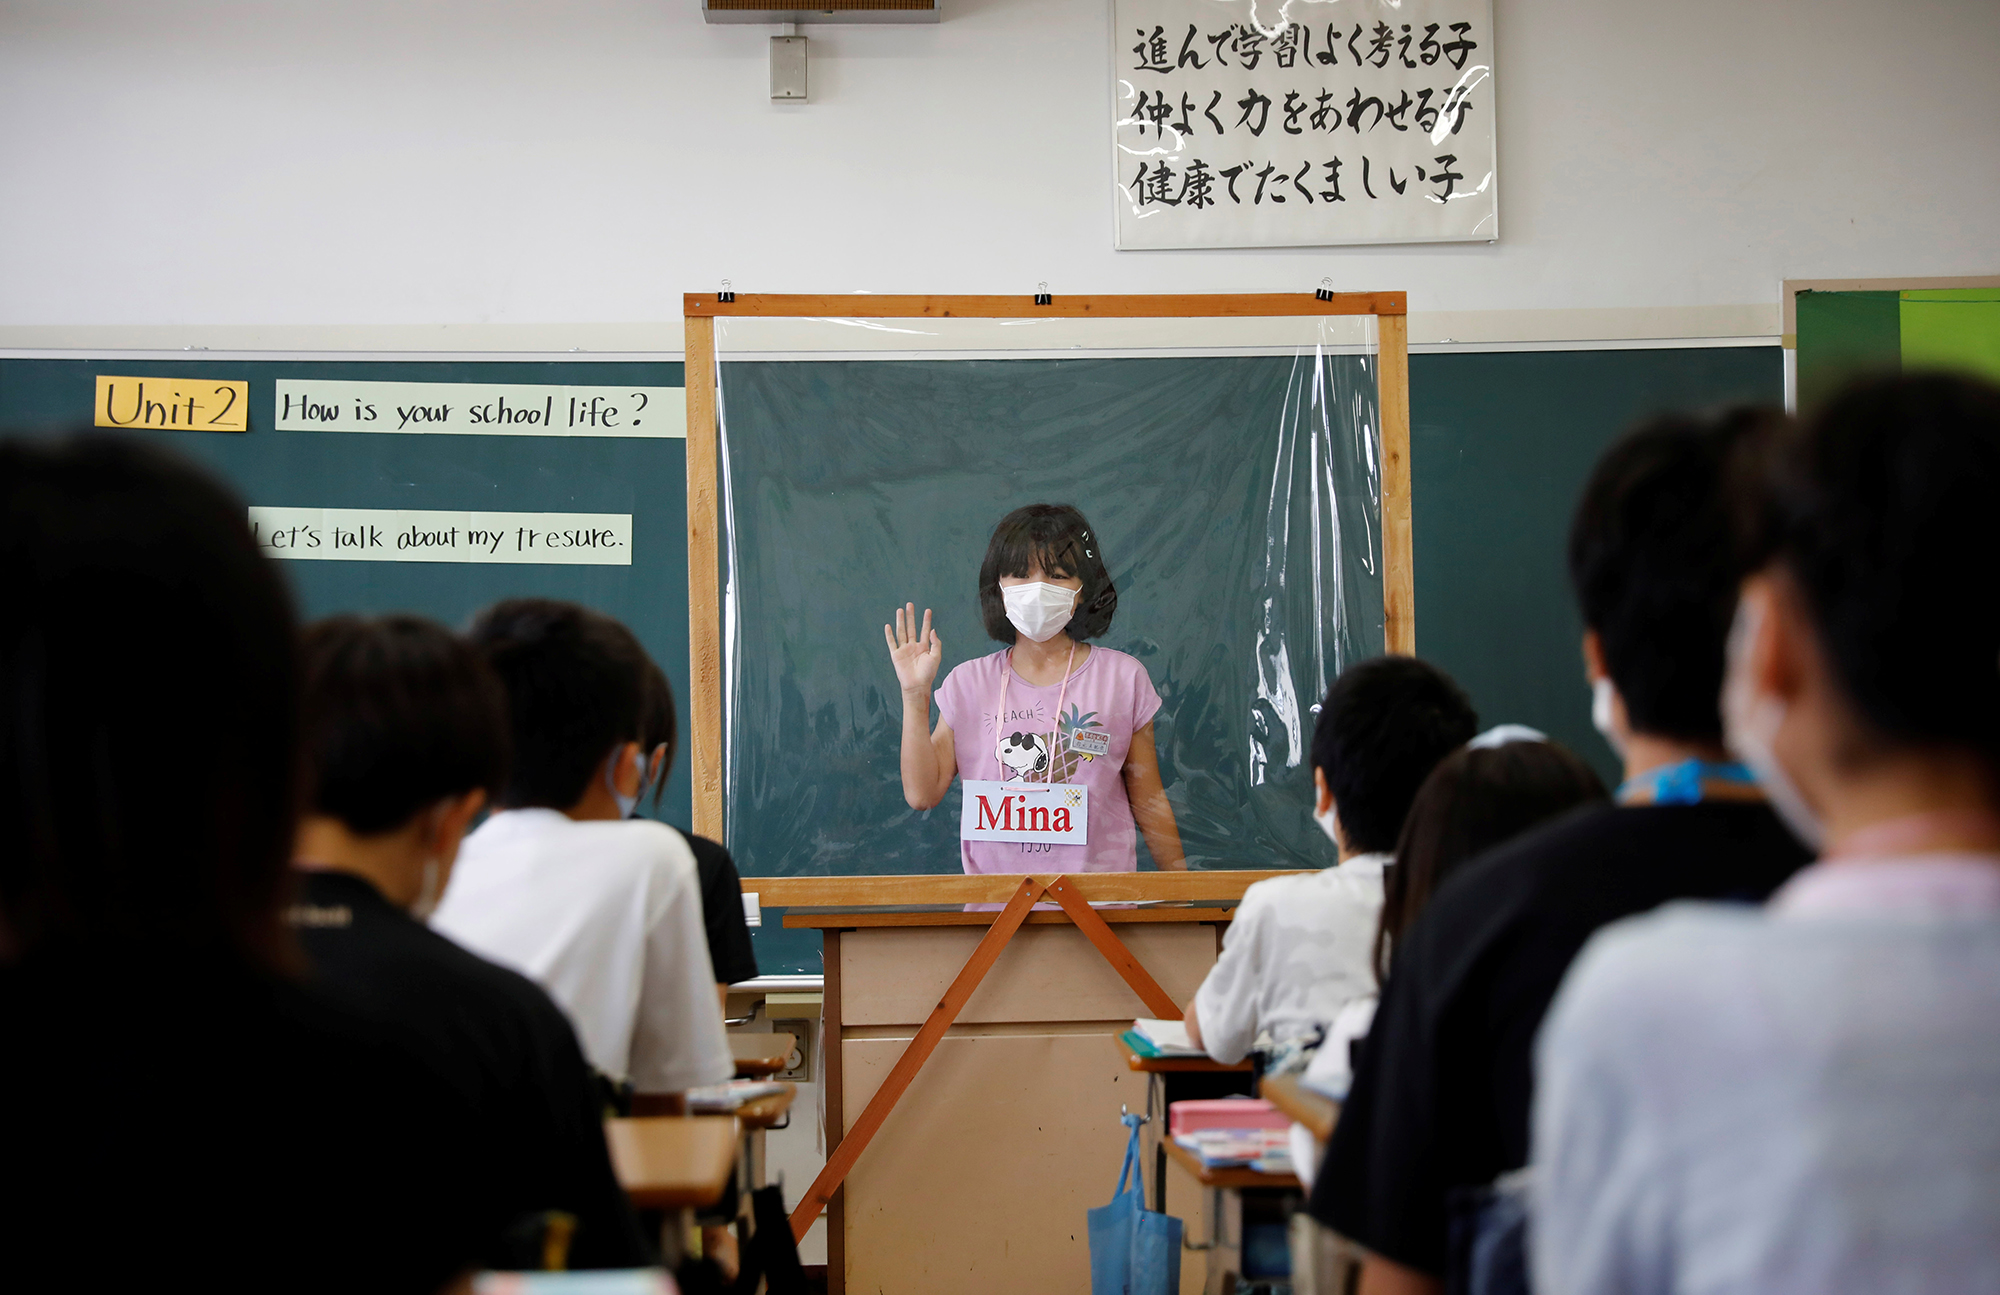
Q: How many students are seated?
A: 8